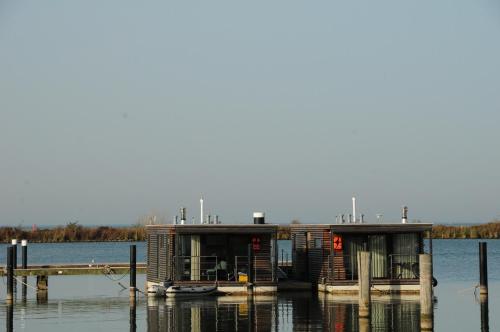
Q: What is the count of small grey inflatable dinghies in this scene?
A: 1